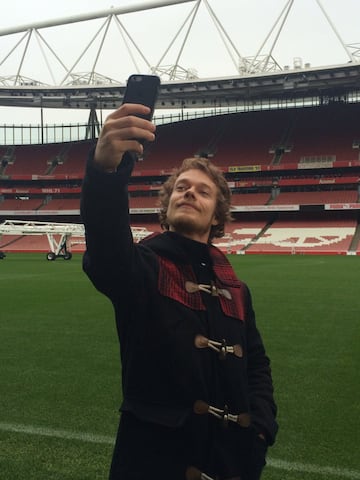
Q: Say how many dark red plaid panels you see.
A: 2